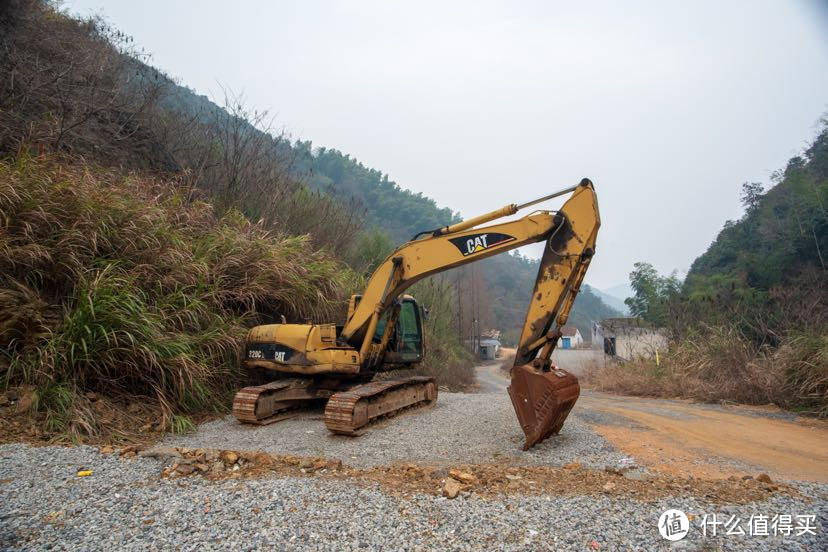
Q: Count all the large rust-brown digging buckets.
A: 1